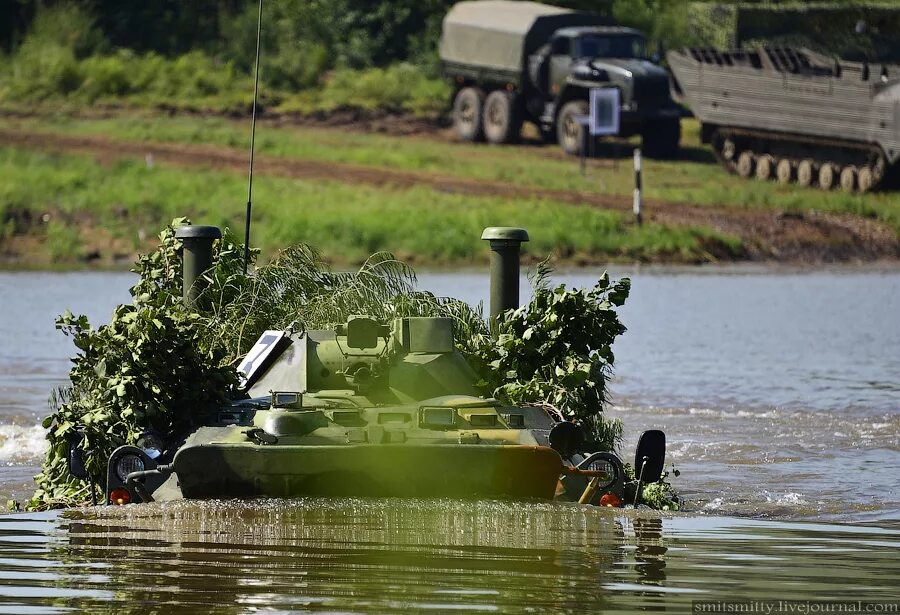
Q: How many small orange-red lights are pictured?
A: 2